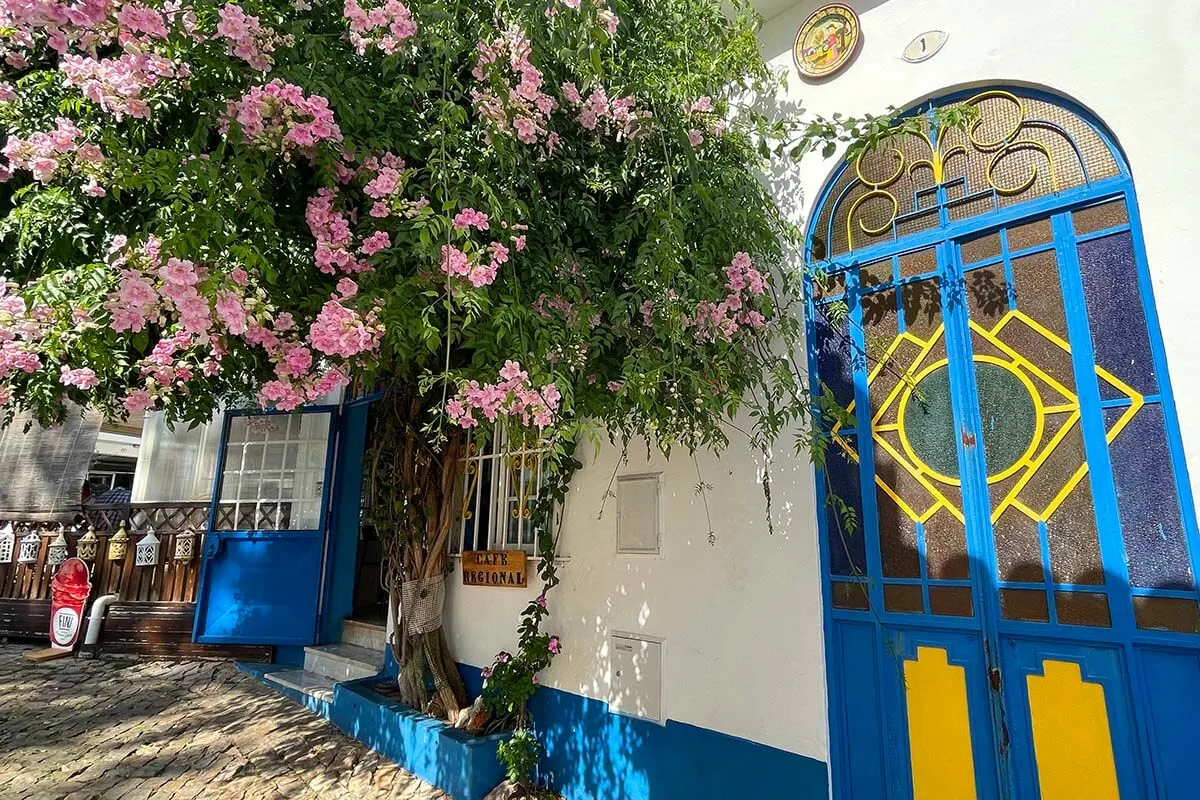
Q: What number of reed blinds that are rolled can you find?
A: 1